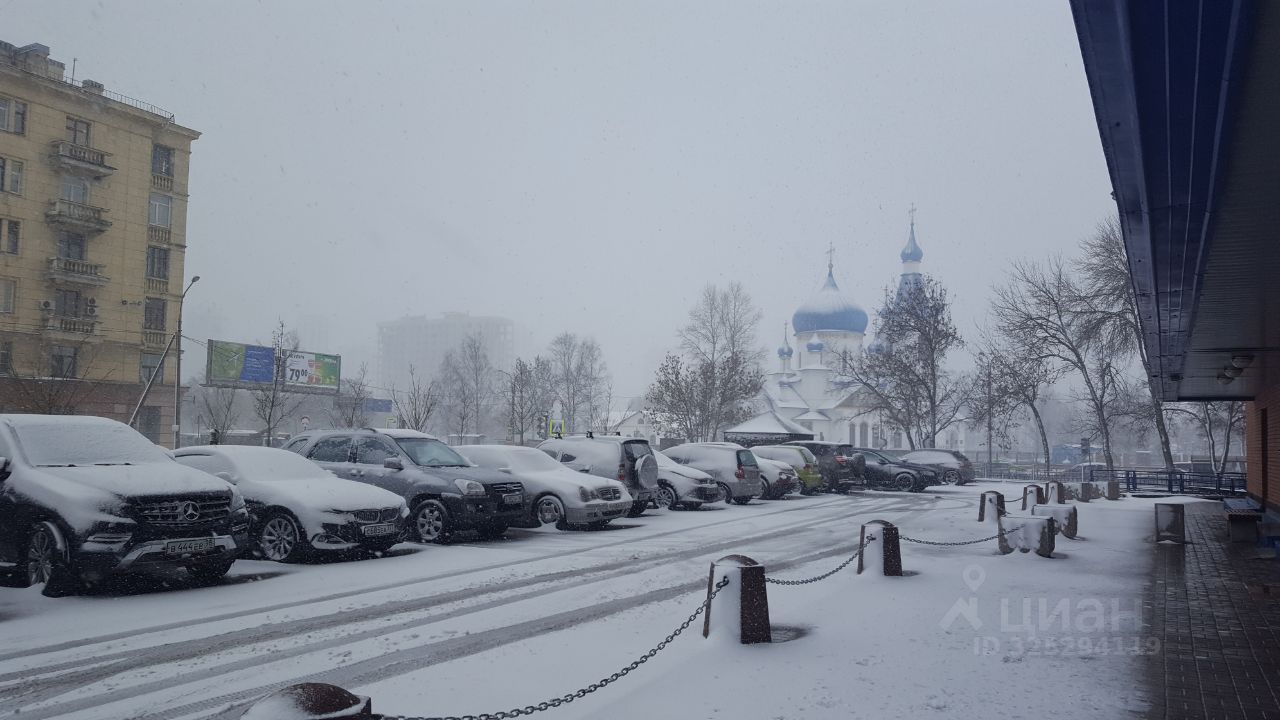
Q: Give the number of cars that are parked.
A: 12